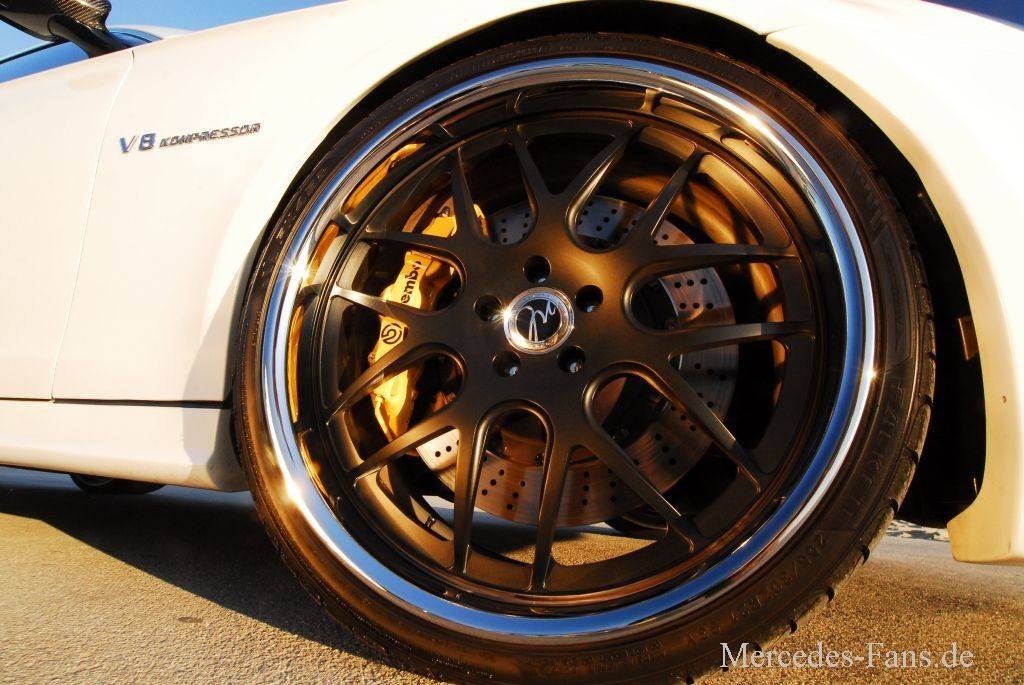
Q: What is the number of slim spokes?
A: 14